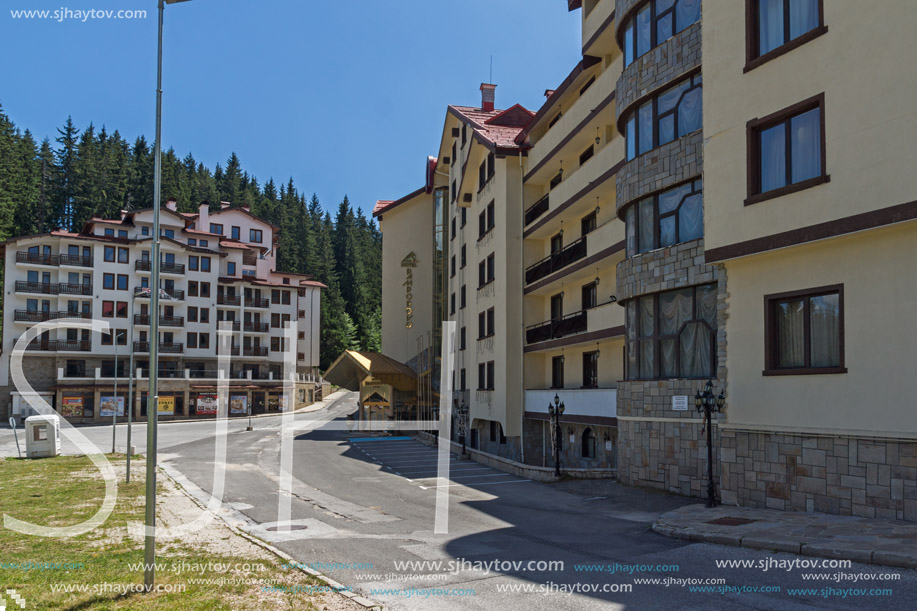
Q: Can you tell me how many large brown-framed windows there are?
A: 3